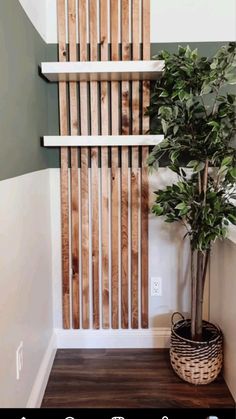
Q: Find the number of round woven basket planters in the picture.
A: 1